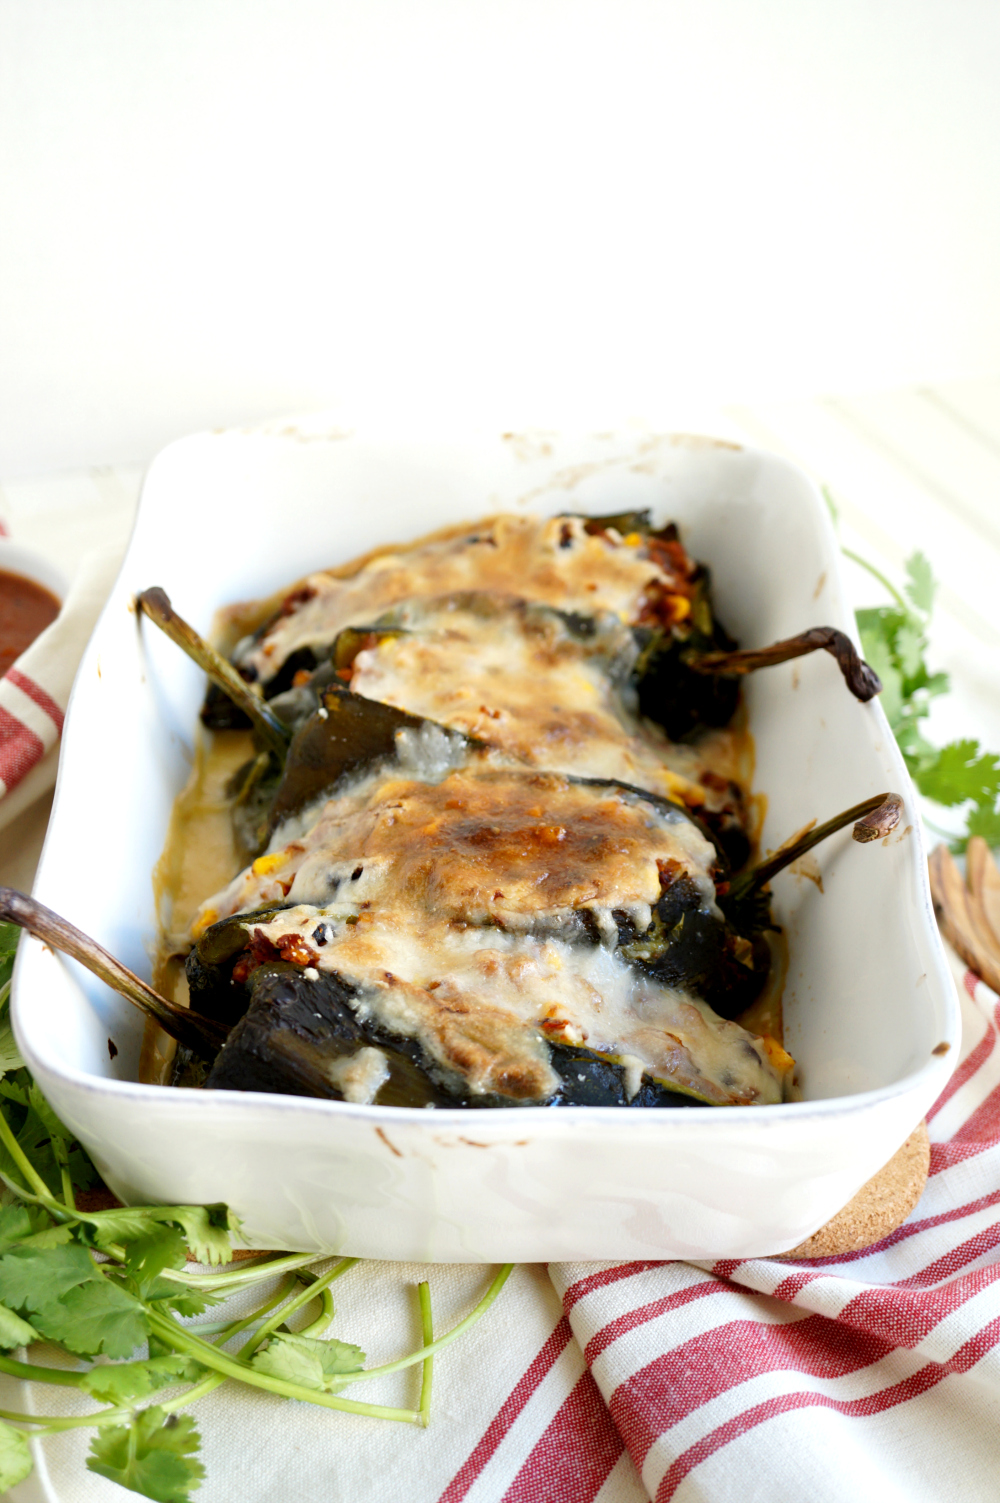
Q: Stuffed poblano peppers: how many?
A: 4